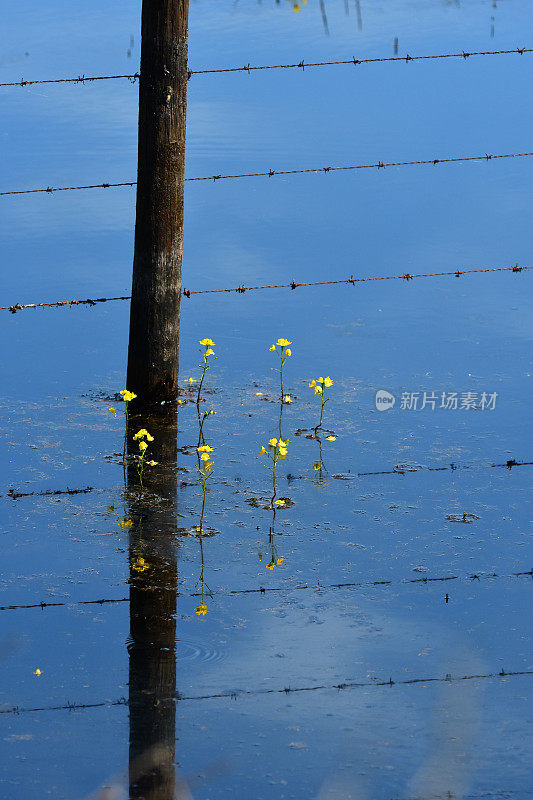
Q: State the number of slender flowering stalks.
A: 7